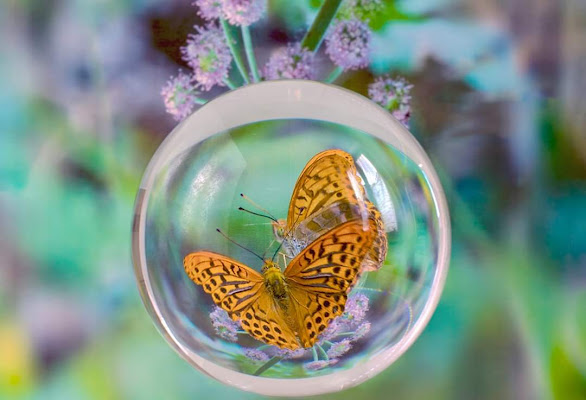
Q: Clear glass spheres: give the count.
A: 1